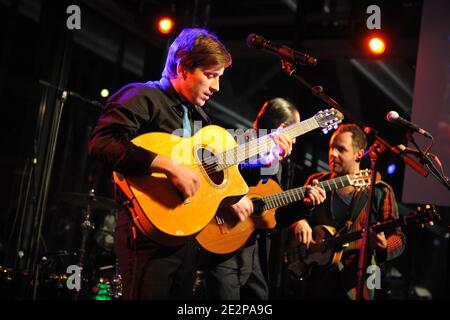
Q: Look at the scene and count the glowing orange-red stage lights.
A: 2